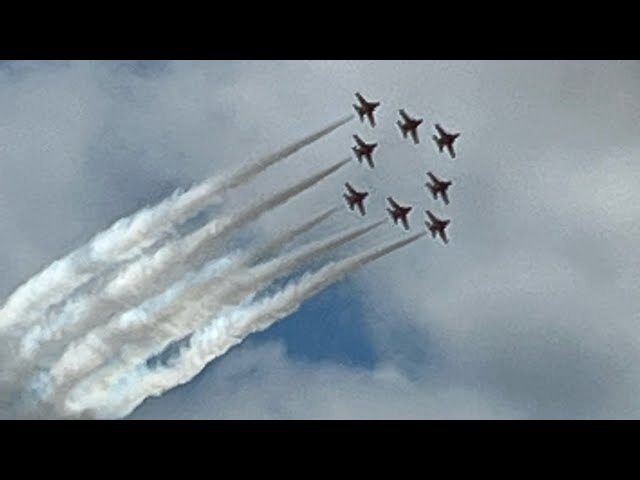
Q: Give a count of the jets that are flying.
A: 8